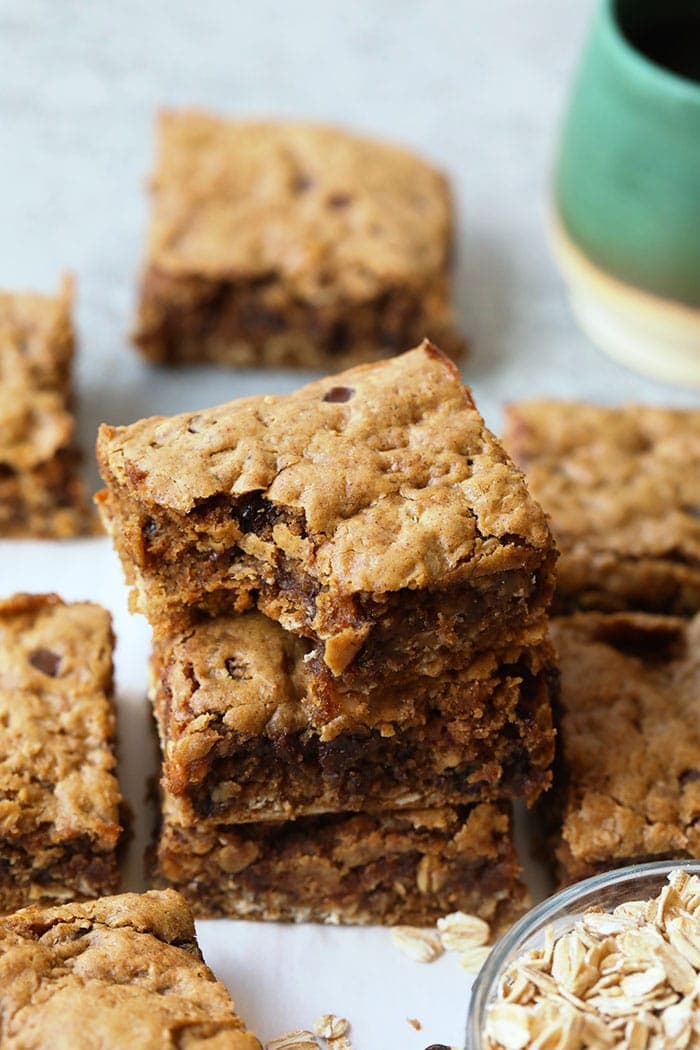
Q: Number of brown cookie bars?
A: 9